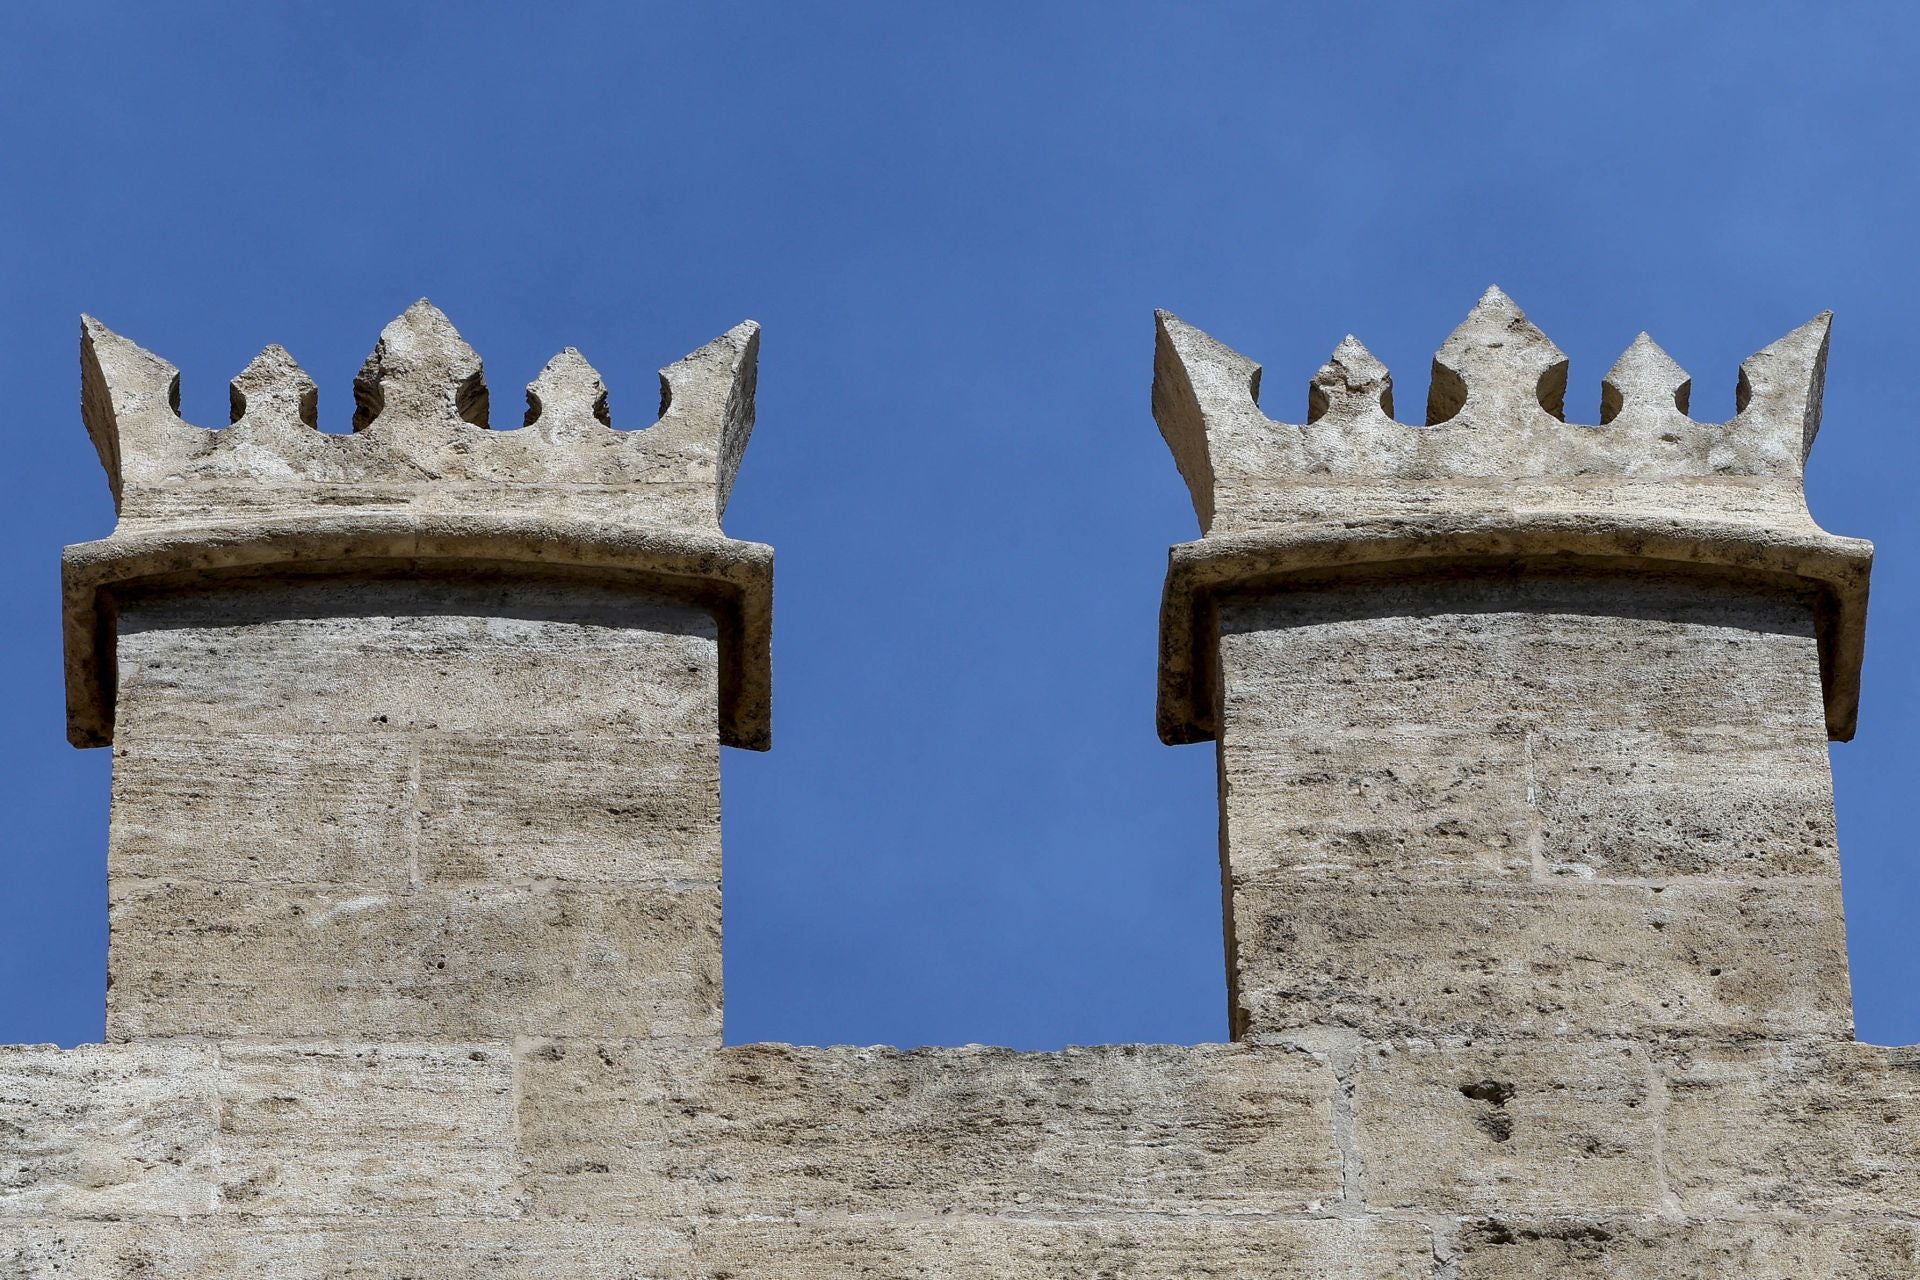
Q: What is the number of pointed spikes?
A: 10